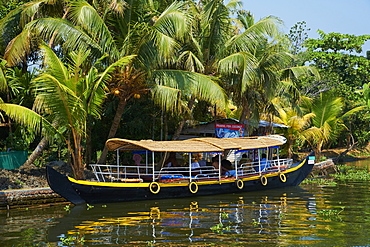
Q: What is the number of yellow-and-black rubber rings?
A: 5